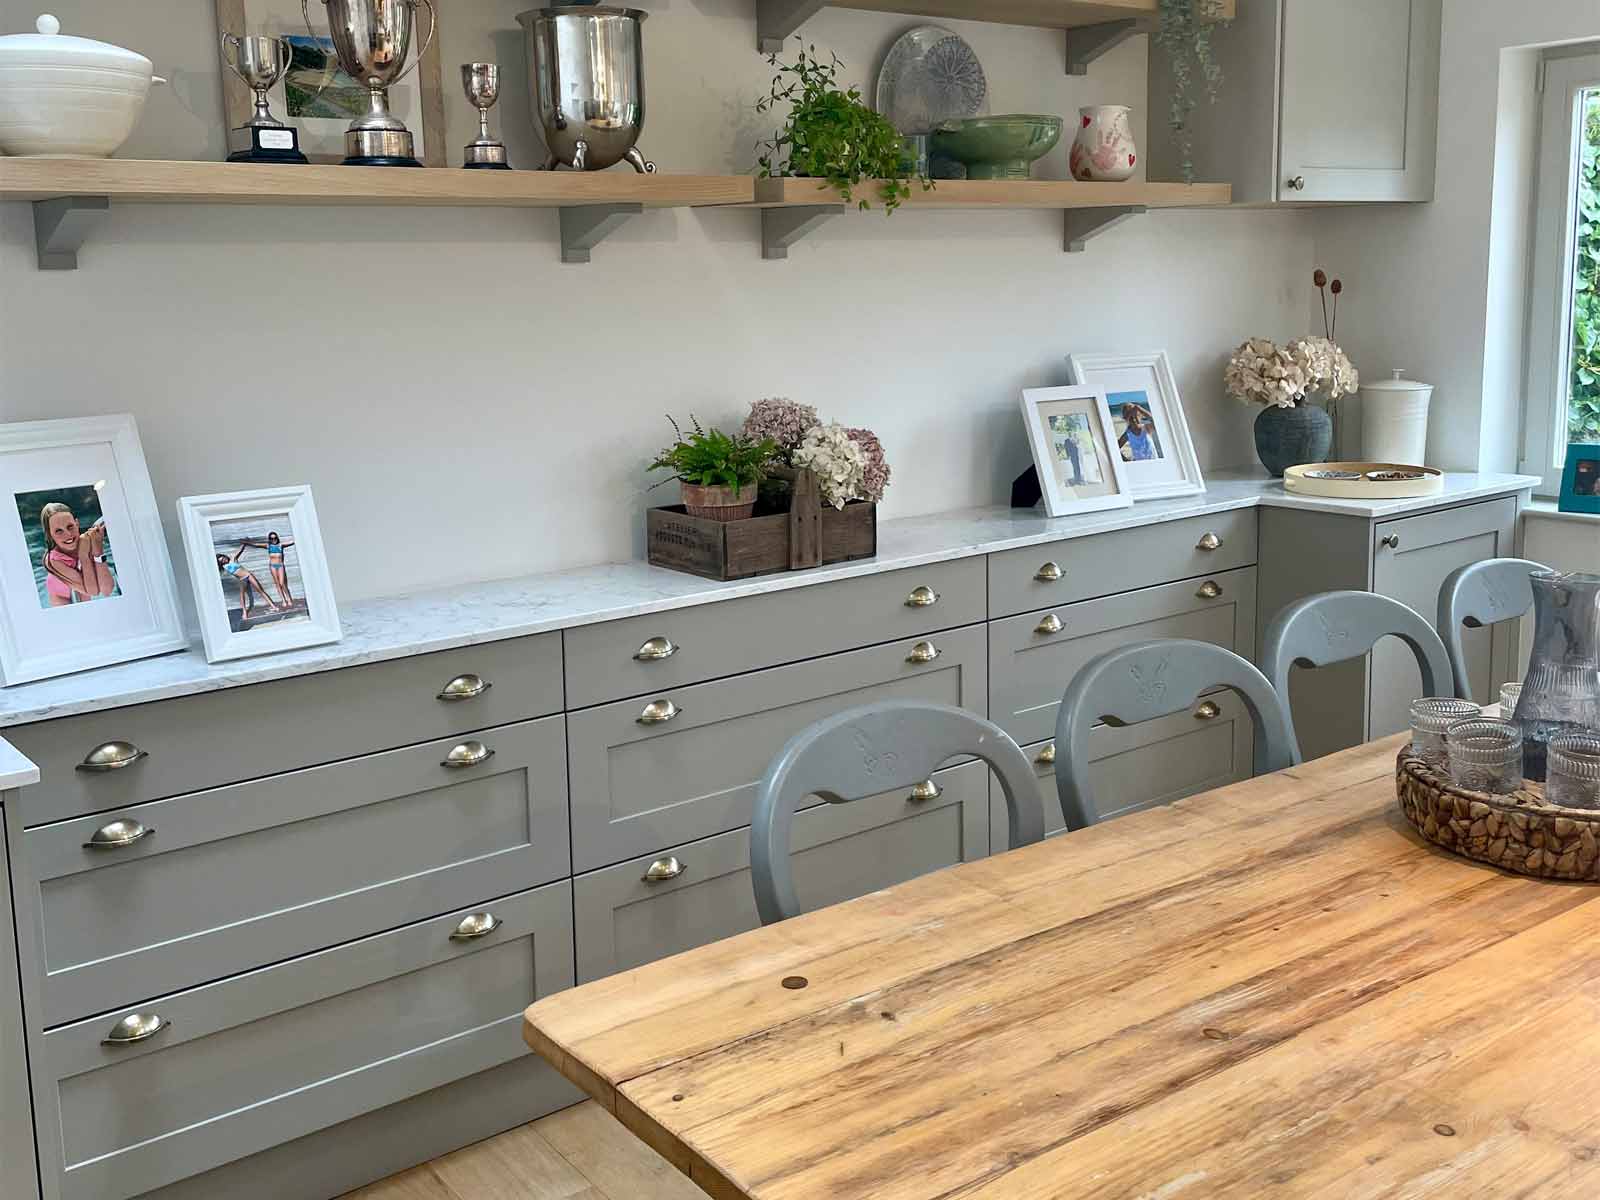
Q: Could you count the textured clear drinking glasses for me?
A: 4